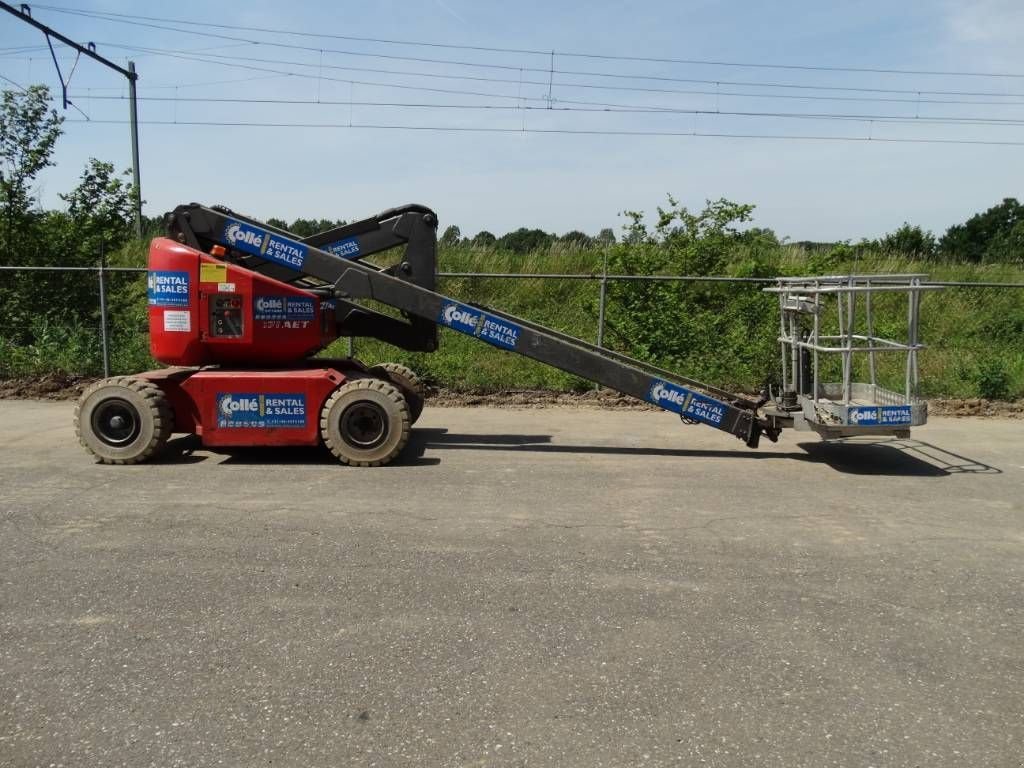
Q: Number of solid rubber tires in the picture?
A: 3